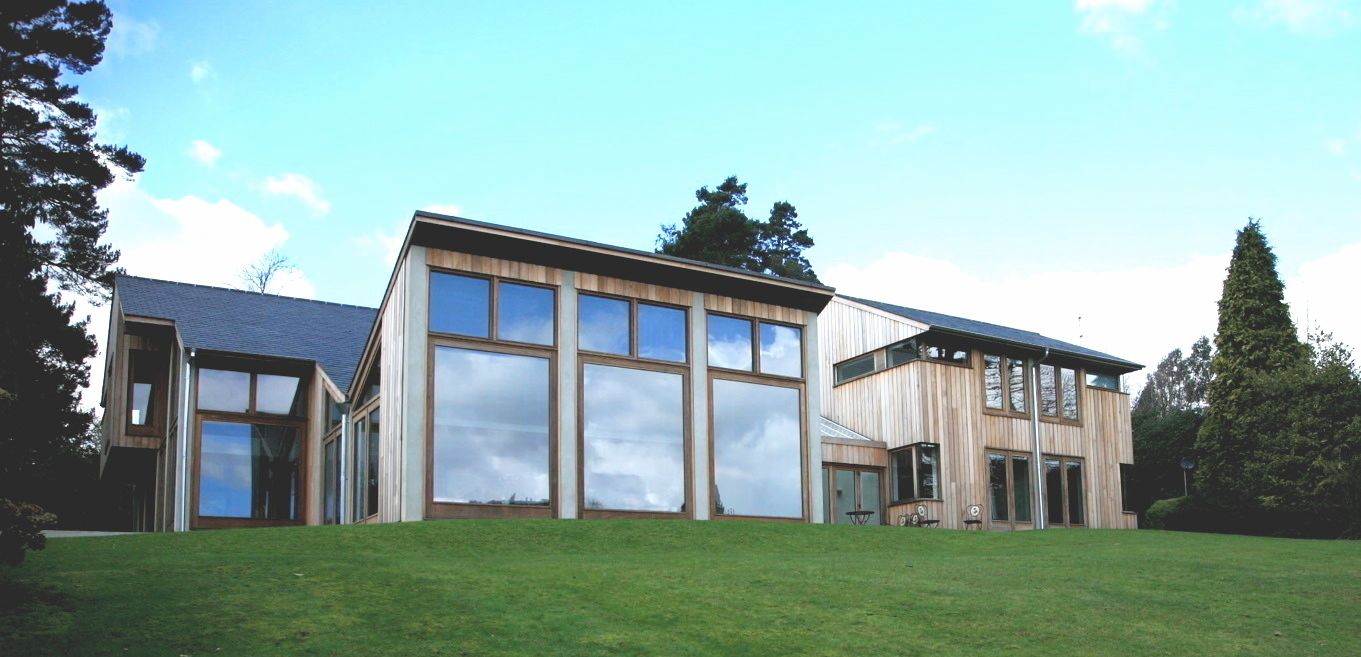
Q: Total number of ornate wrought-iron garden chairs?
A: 4